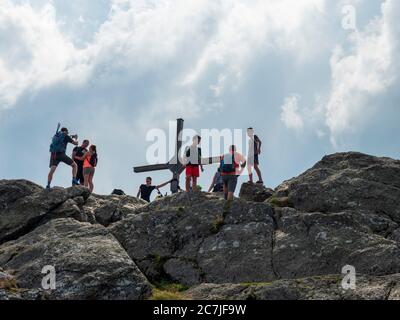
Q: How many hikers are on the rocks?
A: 8